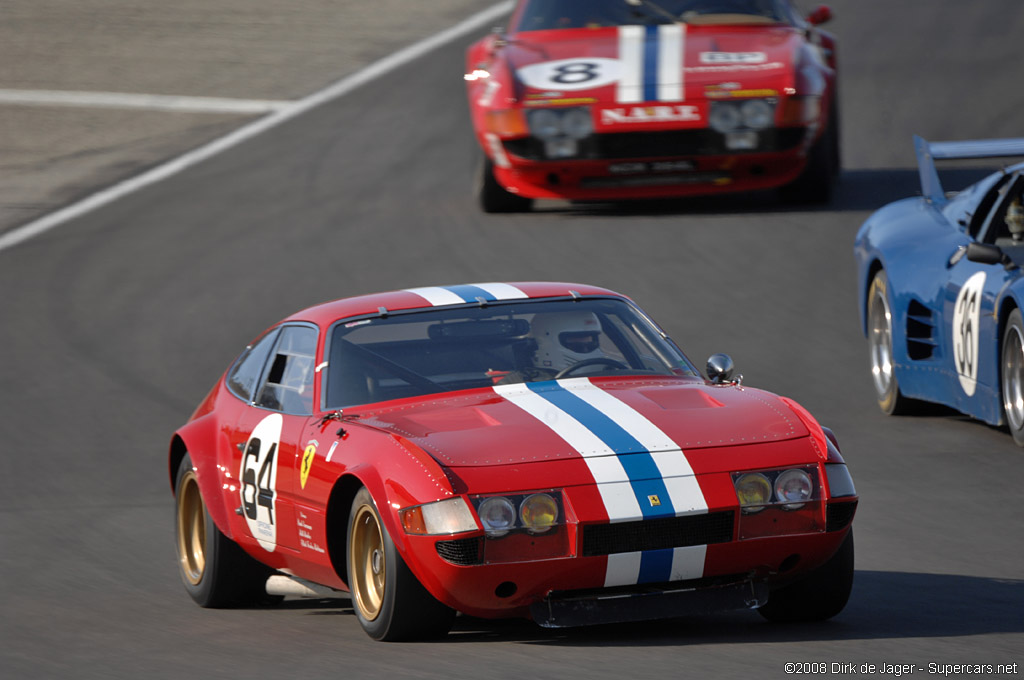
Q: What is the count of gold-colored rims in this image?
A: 2